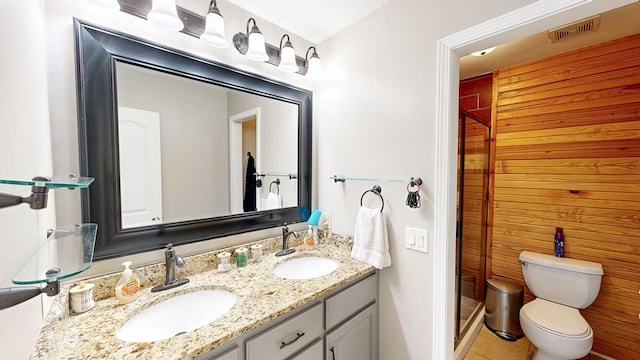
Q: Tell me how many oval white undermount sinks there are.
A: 2